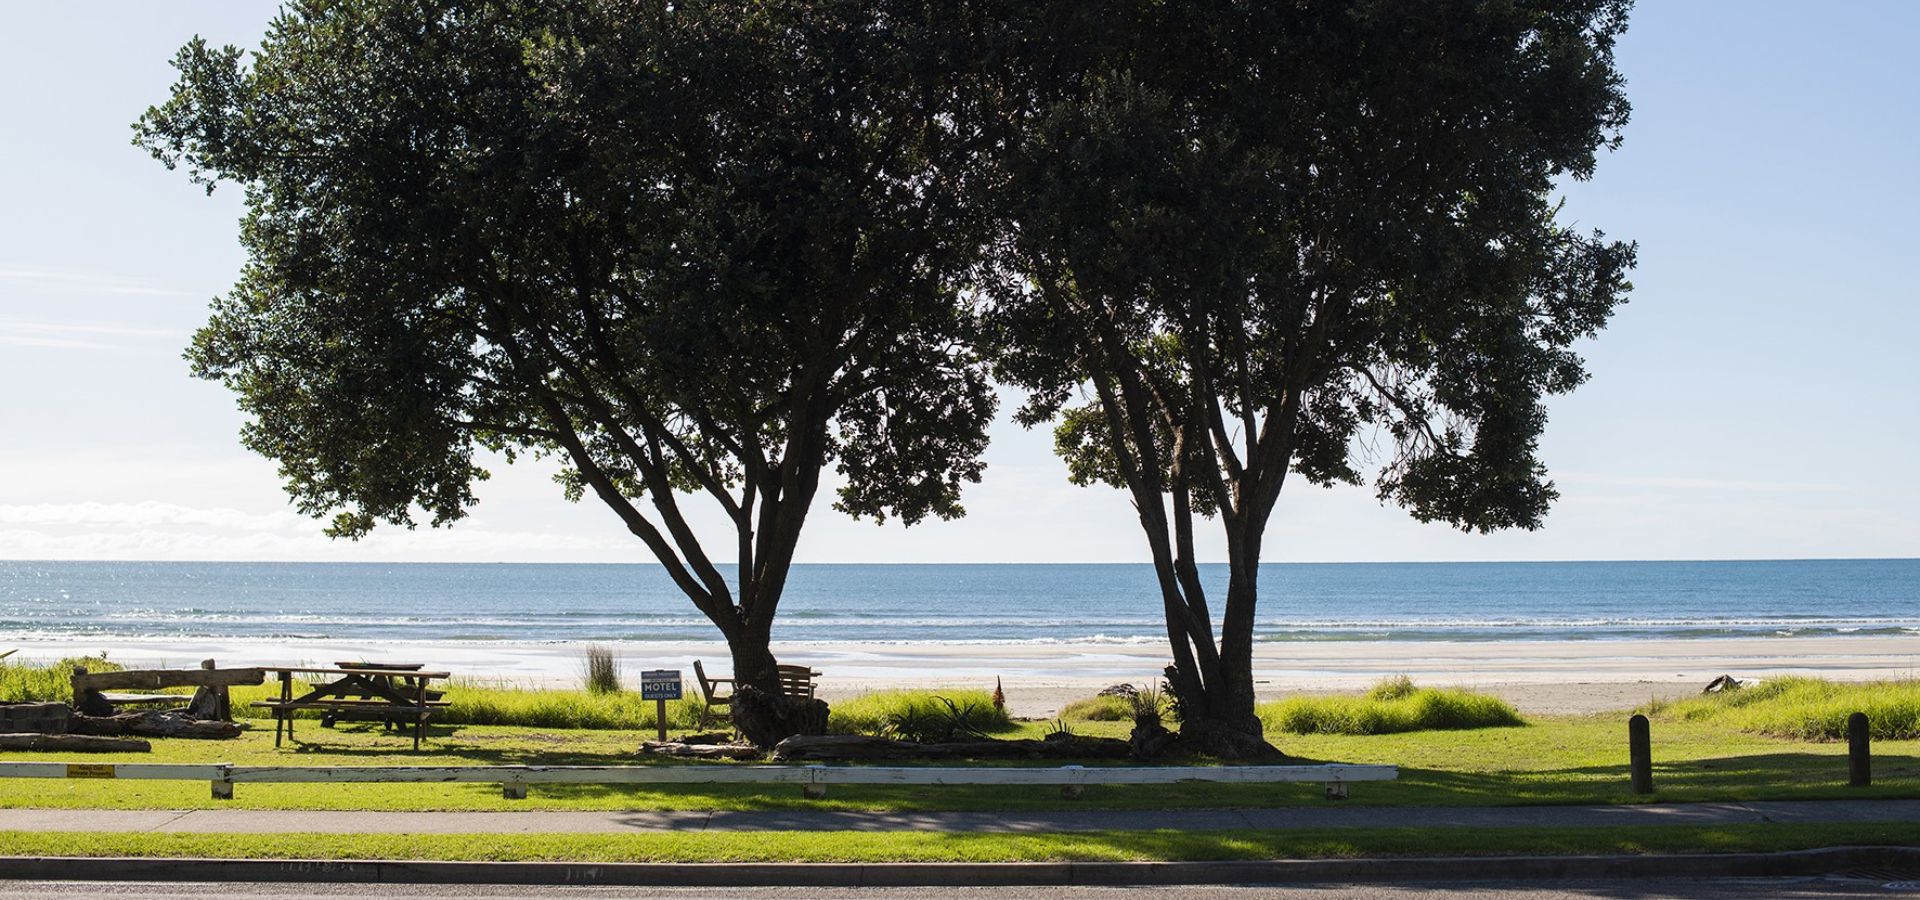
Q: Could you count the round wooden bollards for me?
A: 2